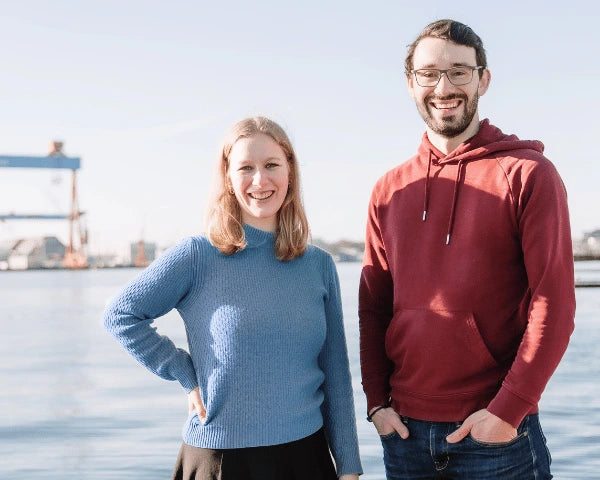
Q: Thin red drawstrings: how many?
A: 2